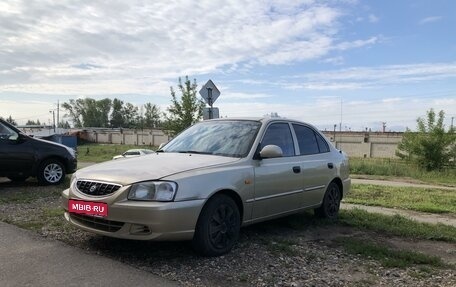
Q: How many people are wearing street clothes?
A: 0